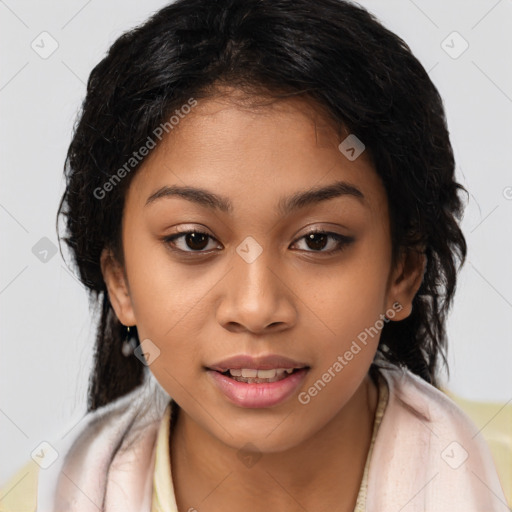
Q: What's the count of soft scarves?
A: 1